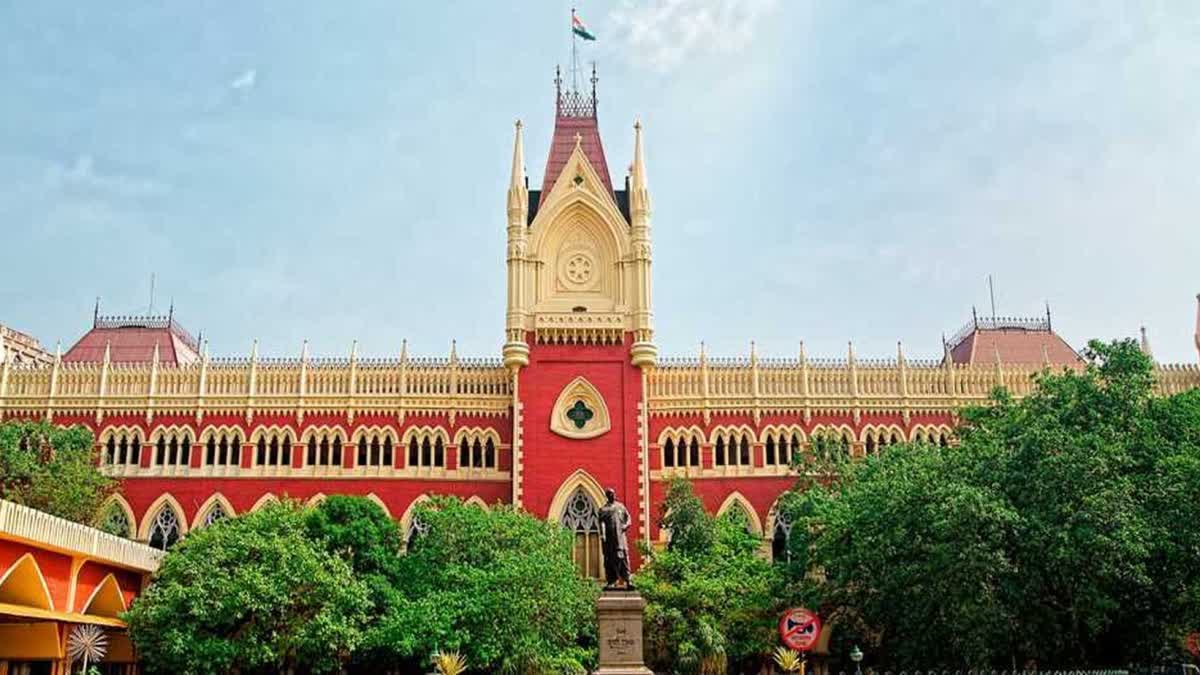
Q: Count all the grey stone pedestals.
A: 1